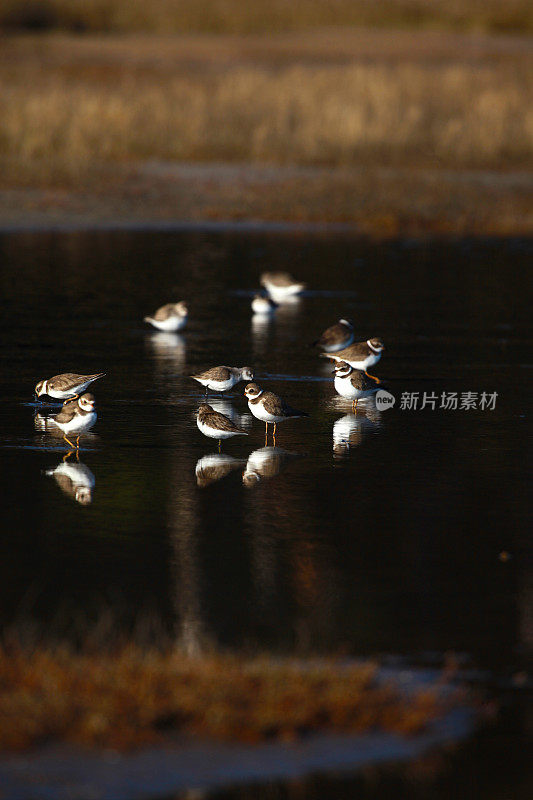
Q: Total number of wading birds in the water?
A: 11